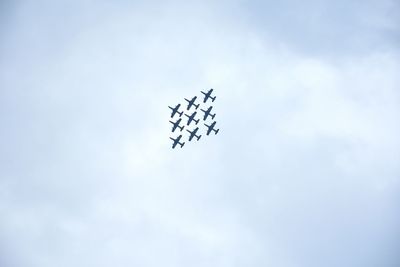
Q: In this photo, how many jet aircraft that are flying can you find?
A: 9